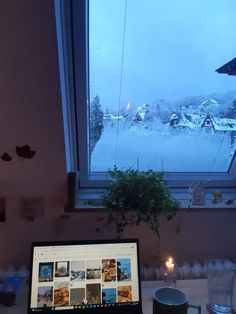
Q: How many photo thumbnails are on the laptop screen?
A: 12